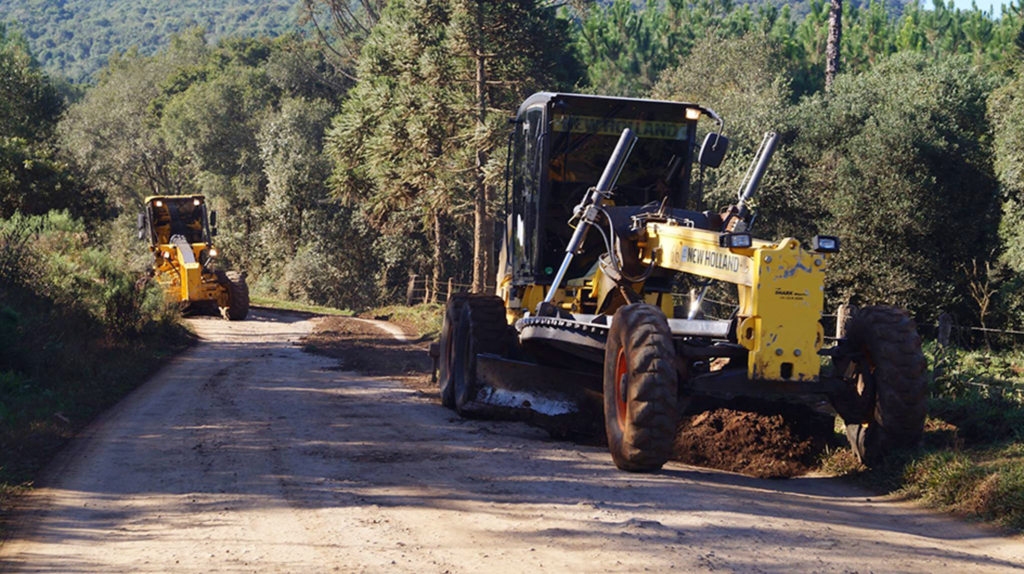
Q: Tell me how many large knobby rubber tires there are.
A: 5